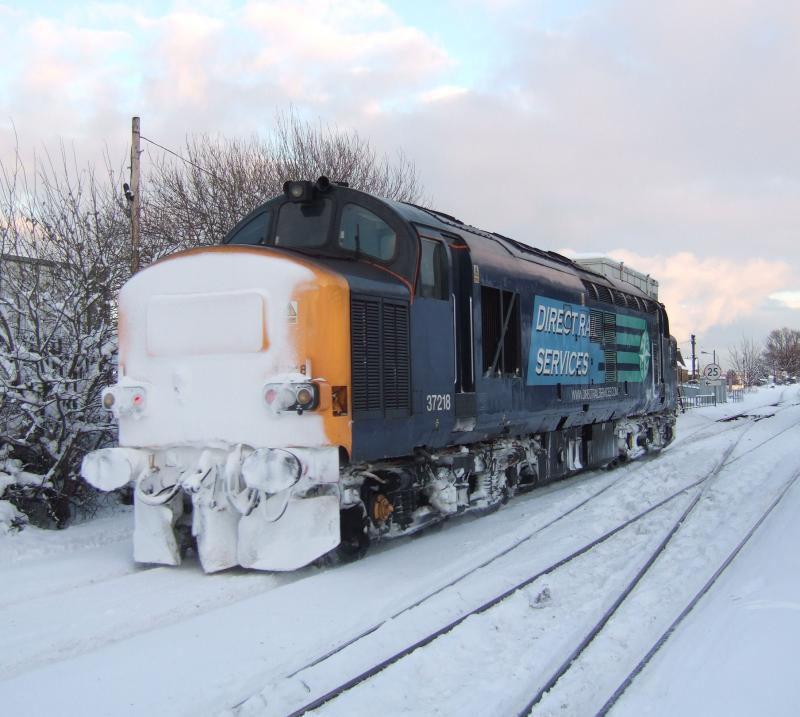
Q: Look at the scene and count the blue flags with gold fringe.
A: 0